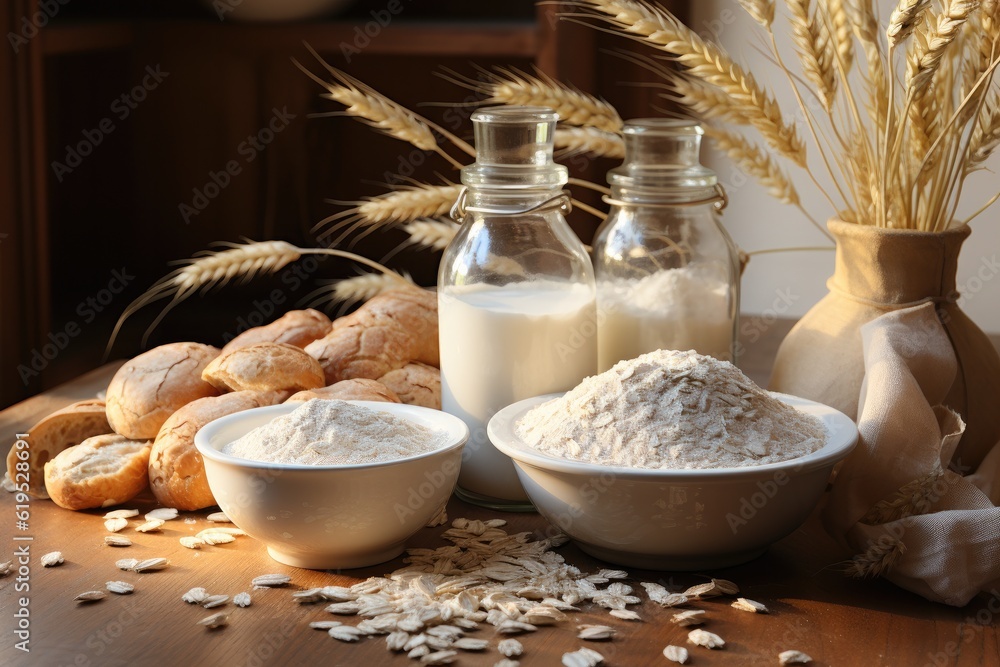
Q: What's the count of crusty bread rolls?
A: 9